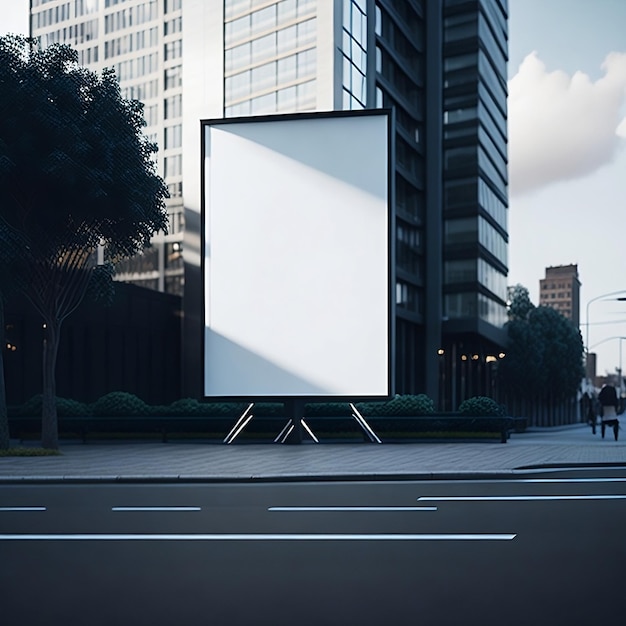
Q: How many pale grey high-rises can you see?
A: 2